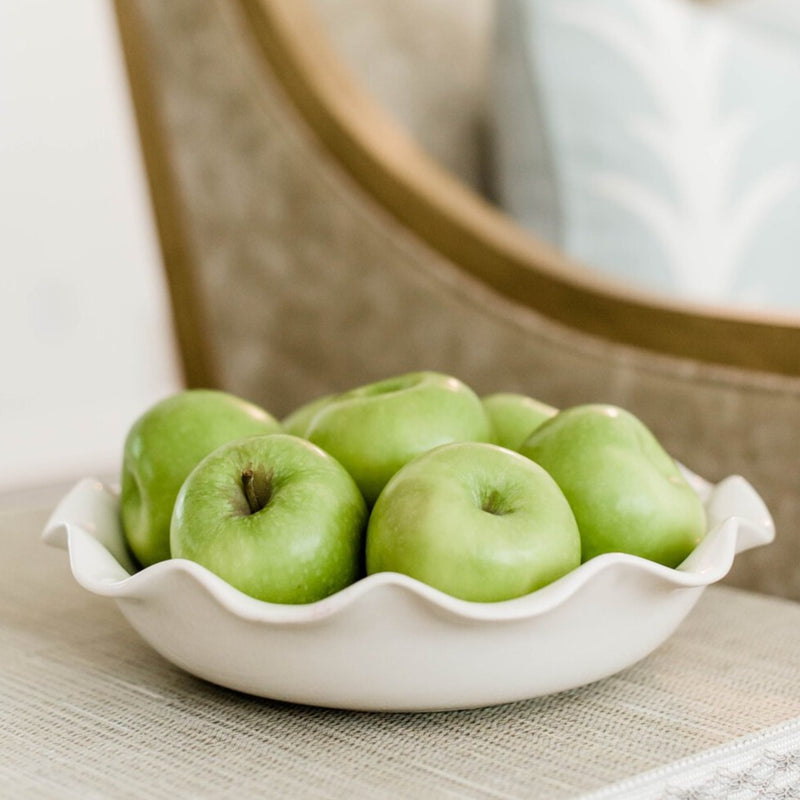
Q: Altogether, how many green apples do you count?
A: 7